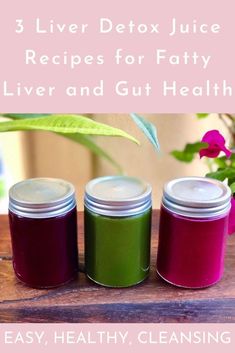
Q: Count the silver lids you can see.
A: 3